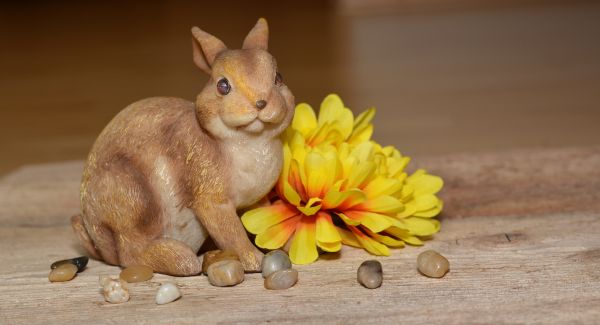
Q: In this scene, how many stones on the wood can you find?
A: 11